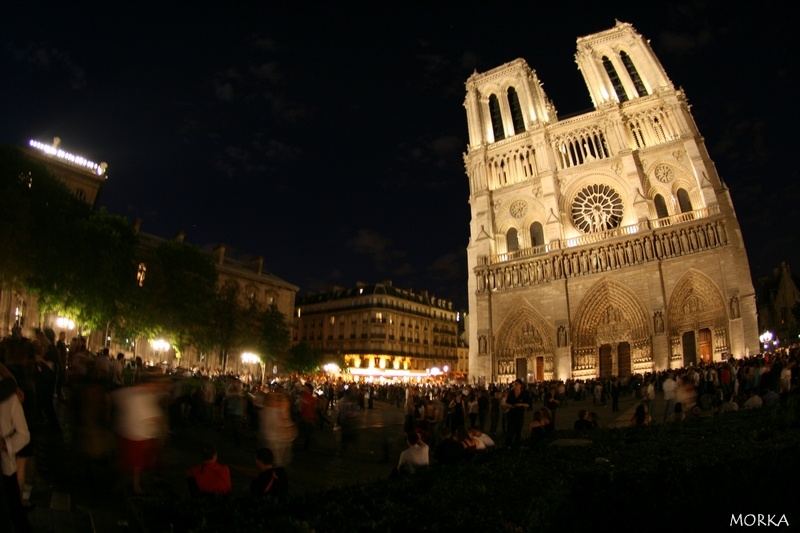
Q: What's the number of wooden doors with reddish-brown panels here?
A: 2